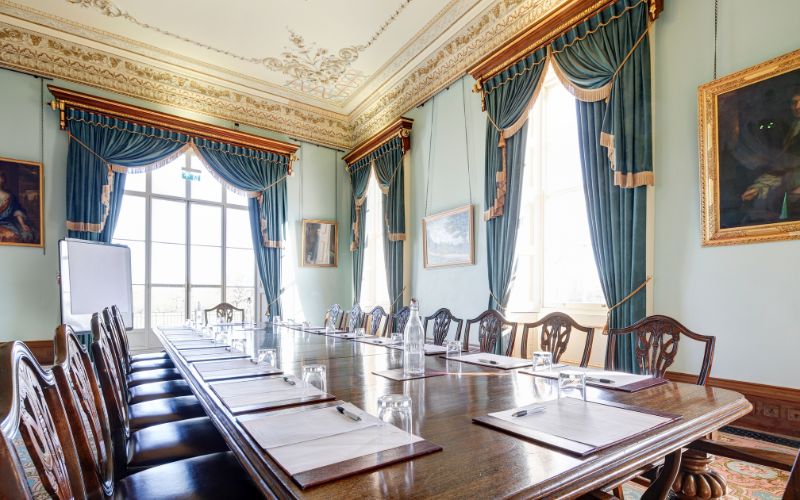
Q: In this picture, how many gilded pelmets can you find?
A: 3